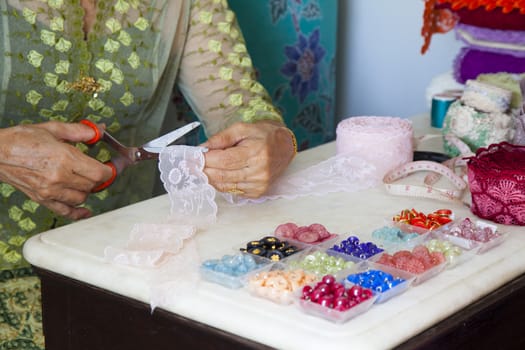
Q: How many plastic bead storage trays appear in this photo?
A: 13